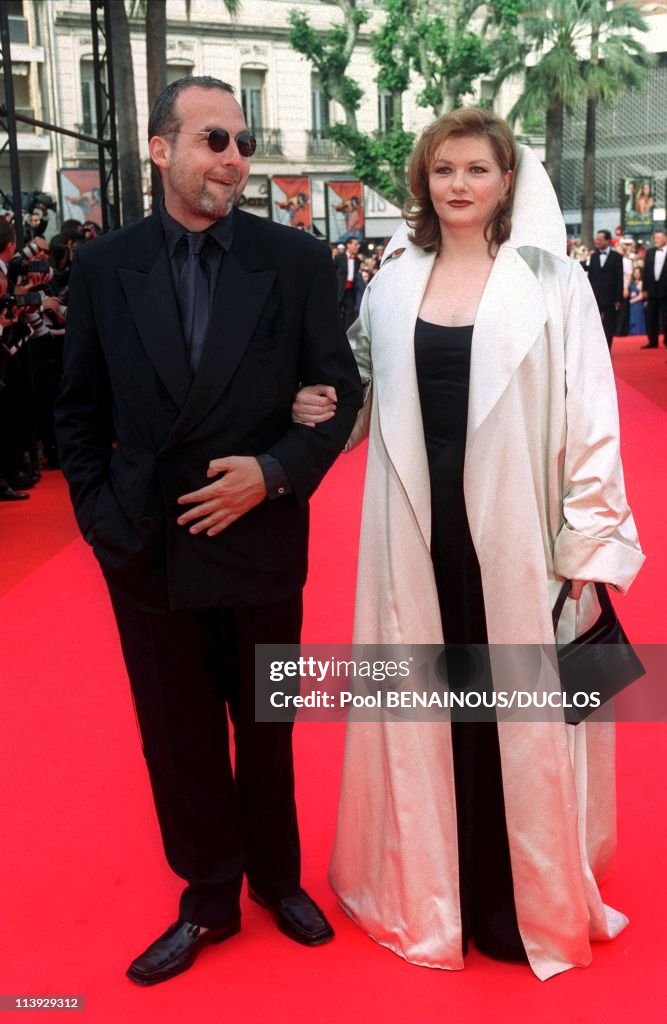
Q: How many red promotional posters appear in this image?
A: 3